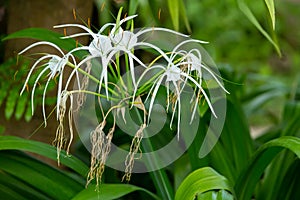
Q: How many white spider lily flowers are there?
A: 5